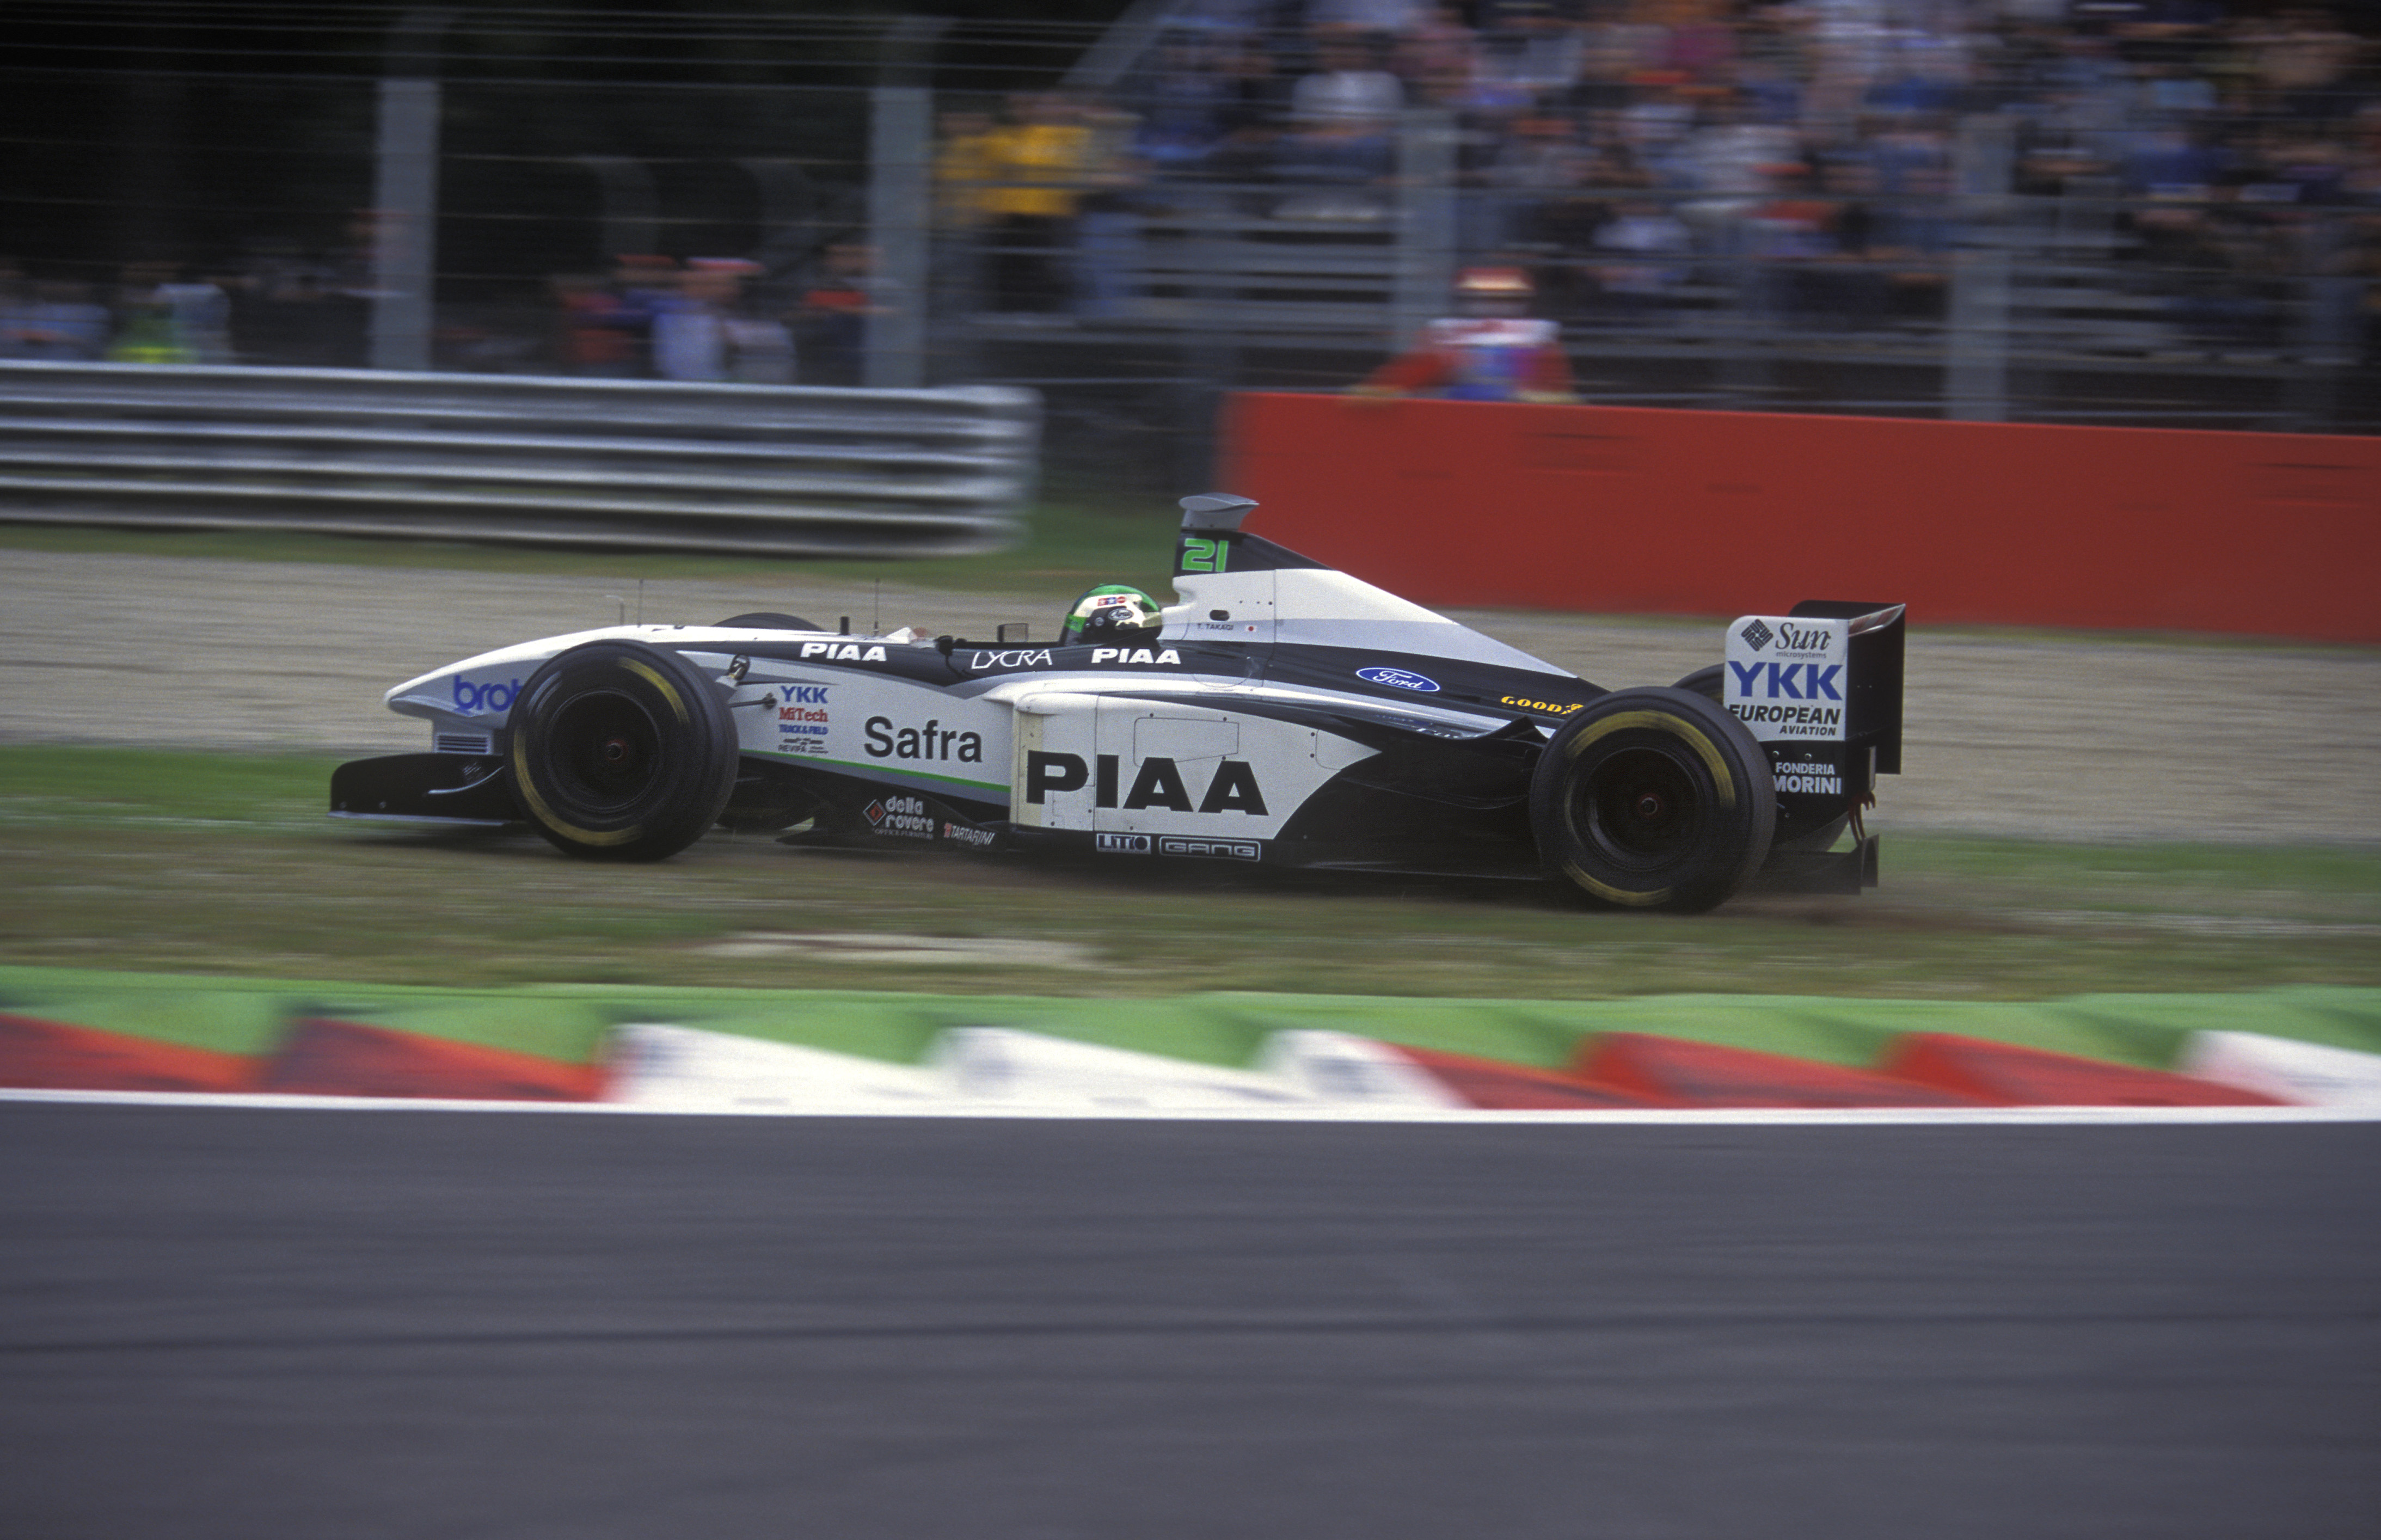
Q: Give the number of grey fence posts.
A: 4